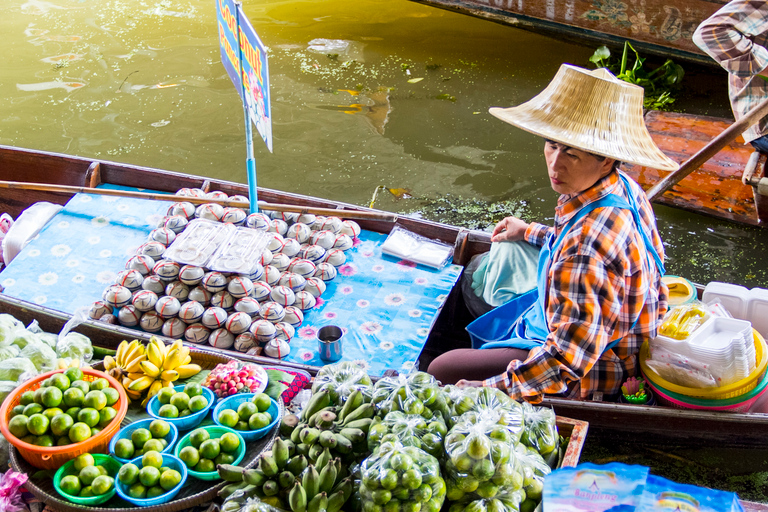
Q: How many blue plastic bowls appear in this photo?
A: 4